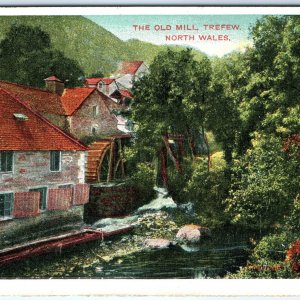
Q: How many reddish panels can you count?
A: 3